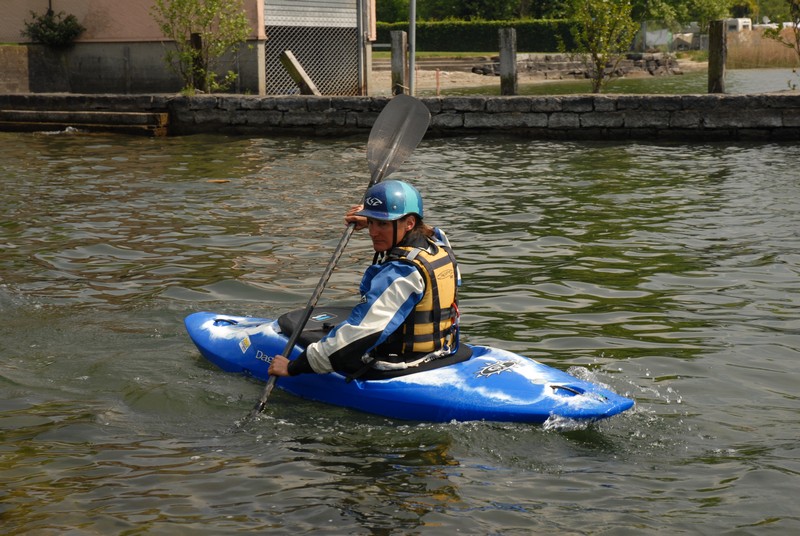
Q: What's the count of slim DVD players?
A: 0